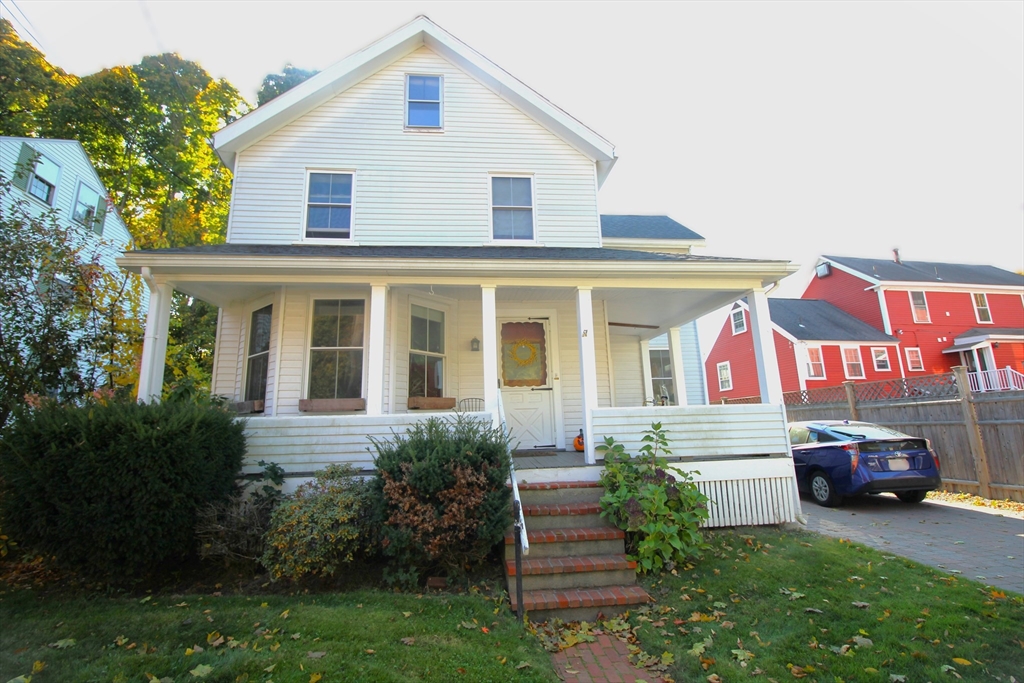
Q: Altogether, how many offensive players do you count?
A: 0